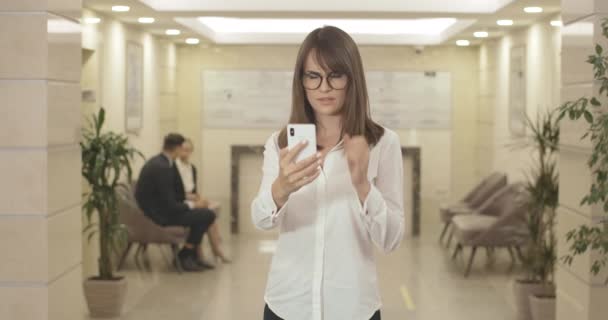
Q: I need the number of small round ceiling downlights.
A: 10